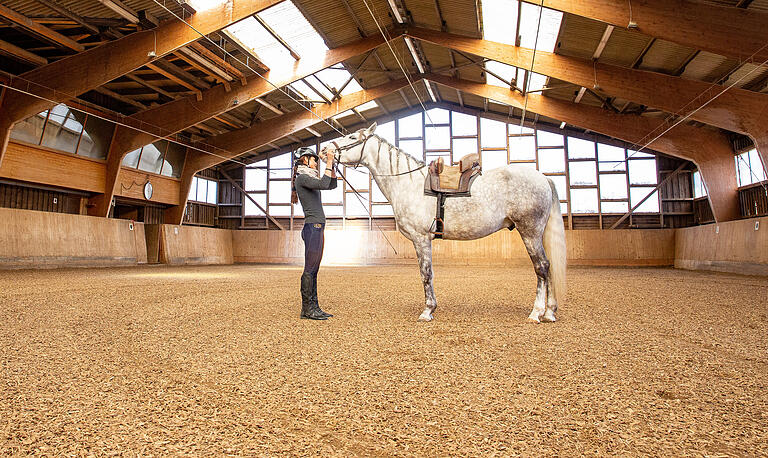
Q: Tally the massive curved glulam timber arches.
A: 3